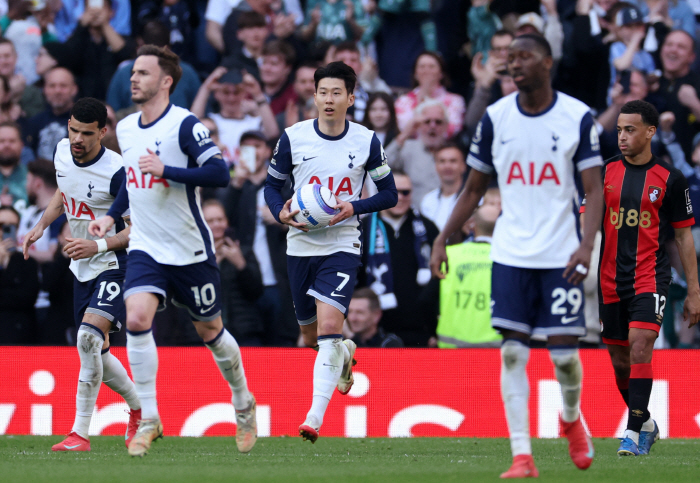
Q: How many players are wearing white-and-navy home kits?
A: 4